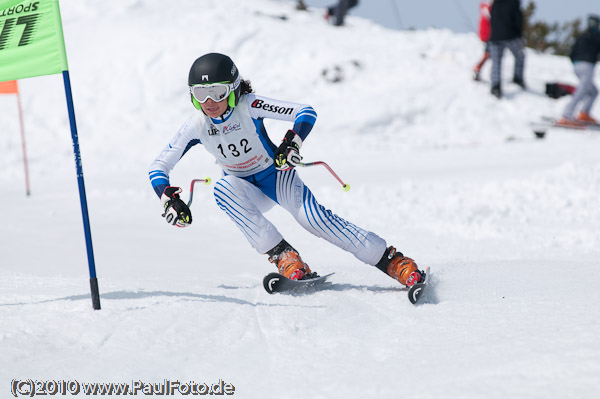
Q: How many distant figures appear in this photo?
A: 4